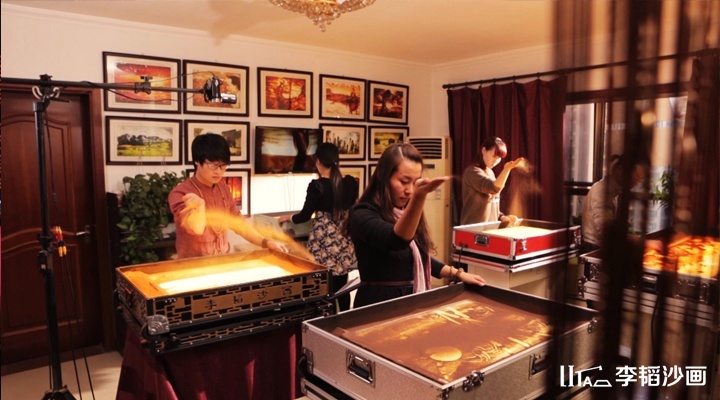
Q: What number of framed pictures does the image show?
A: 12